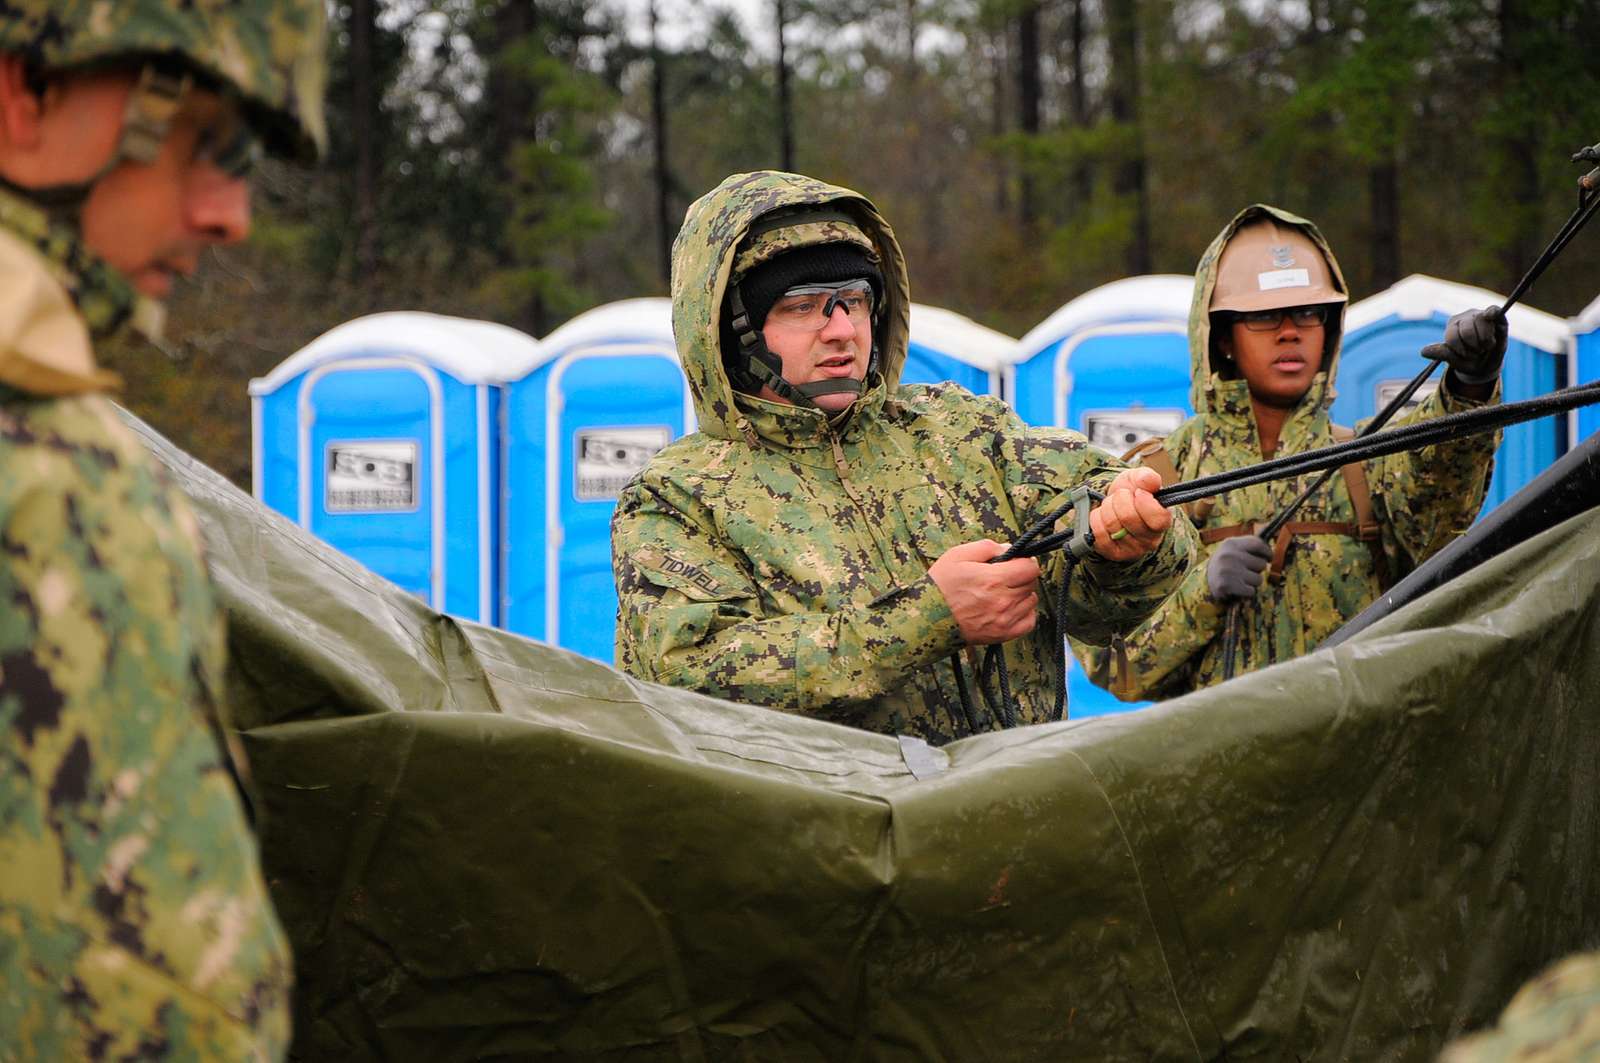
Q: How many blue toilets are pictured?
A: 6